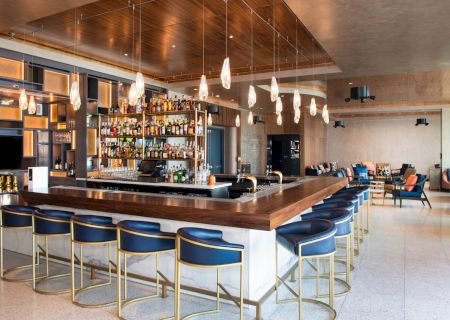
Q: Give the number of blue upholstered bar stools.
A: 11